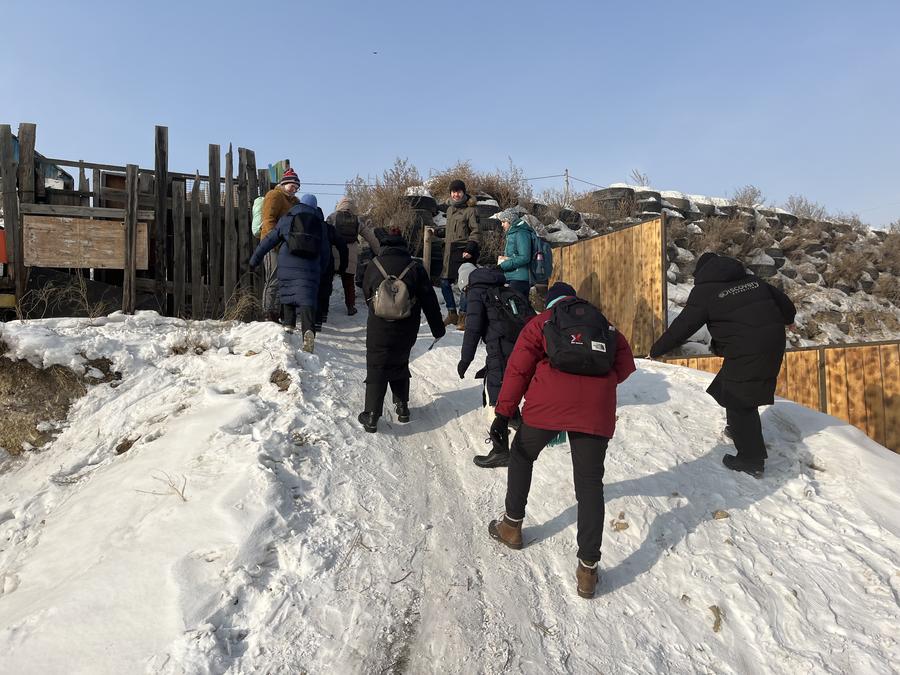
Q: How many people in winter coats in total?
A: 10